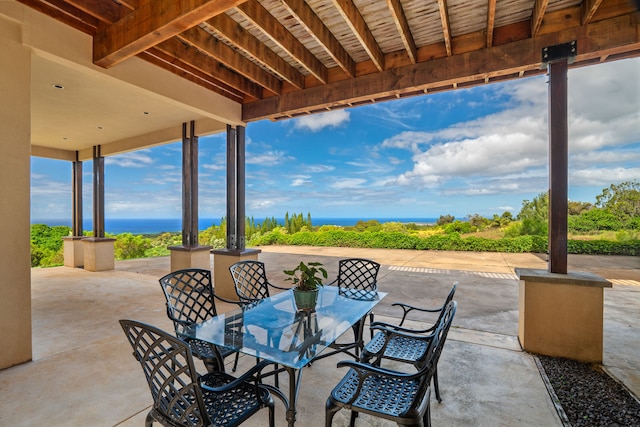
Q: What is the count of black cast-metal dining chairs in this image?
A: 6